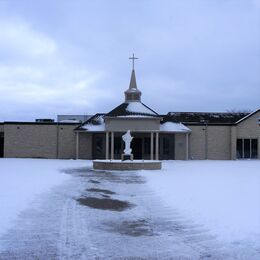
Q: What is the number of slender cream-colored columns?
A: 6